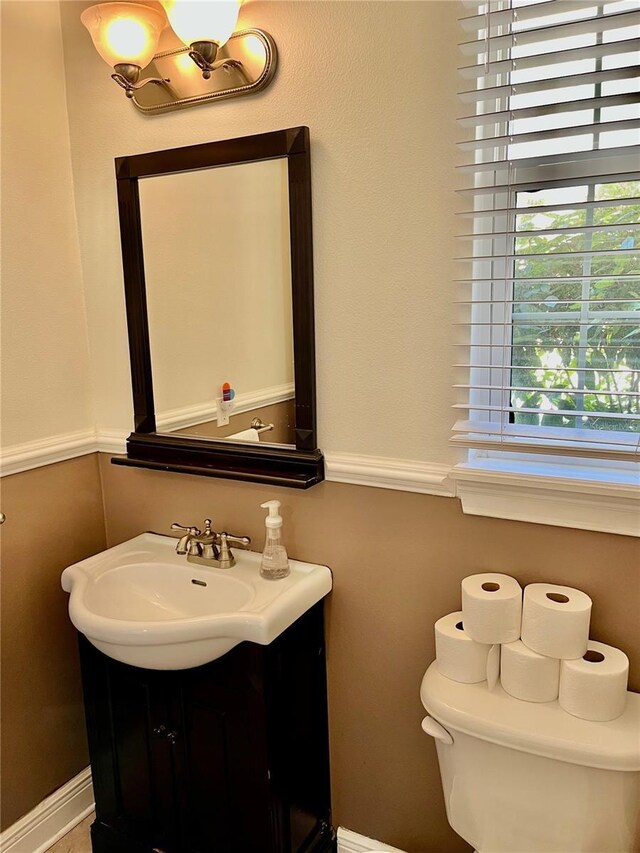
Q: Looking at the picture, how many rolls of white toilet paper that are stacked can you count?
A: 5